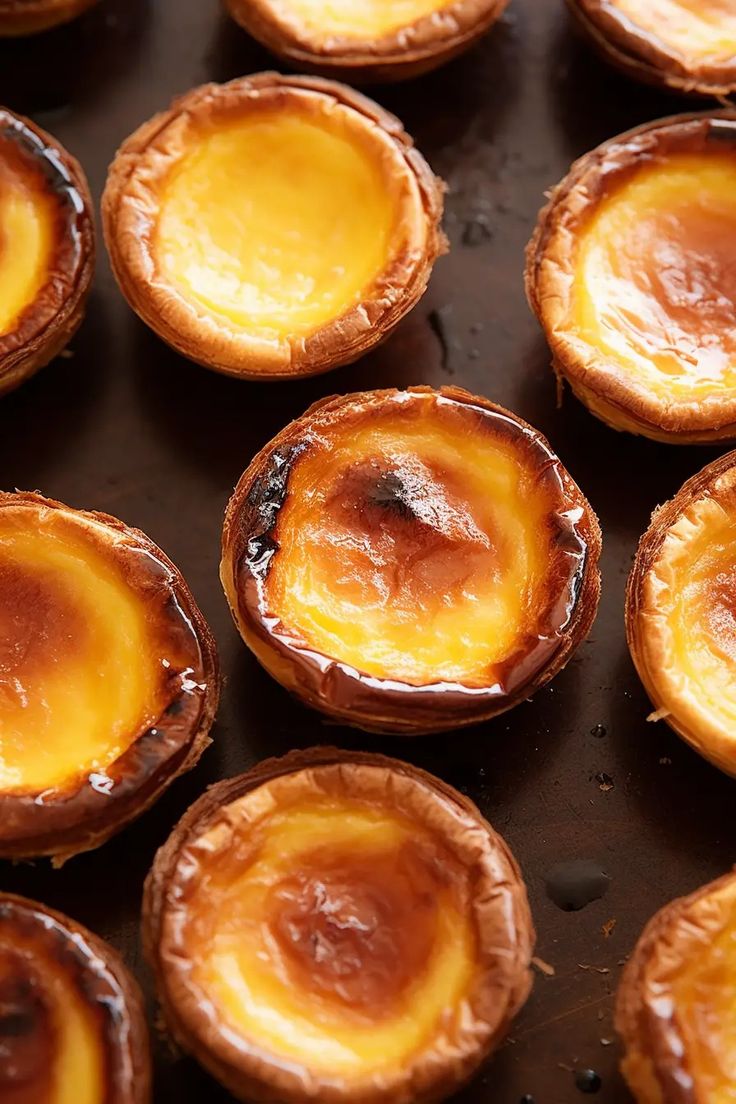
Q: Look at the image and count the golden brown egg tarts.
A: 12